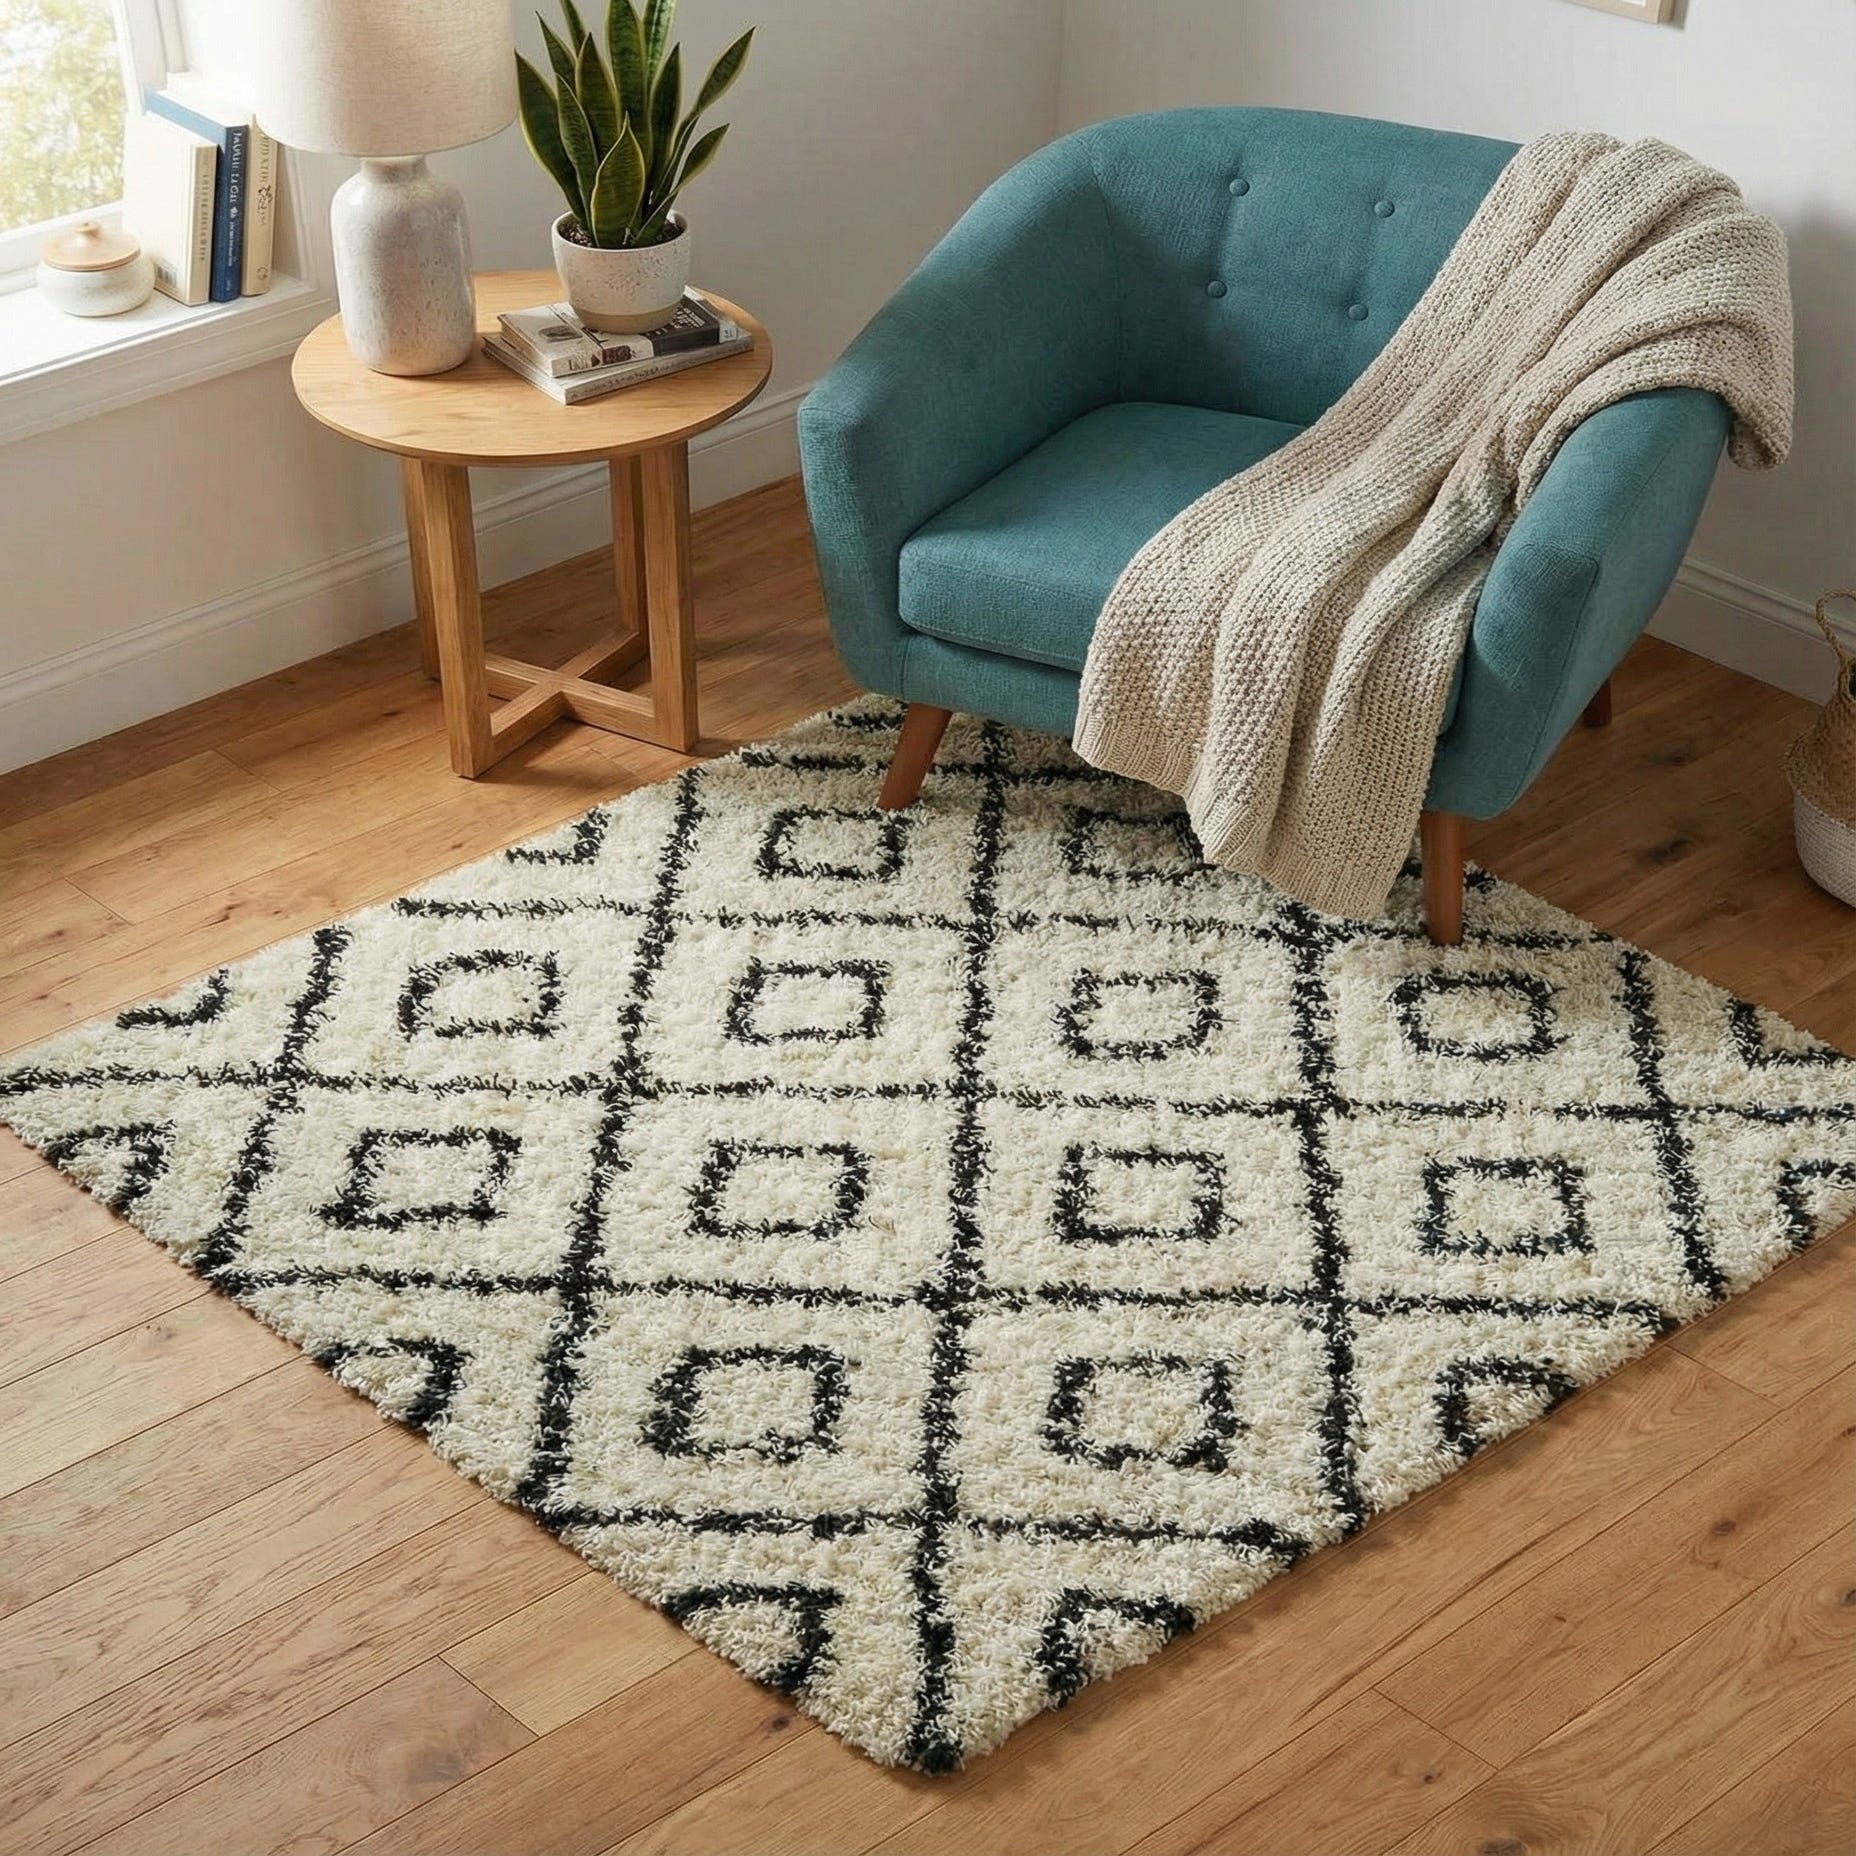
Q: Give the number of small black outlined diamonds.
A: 12